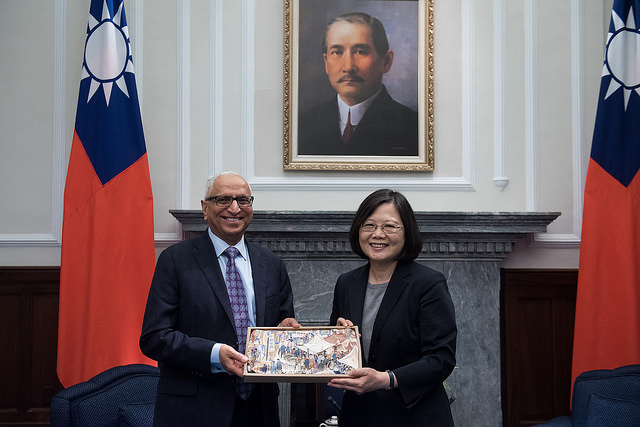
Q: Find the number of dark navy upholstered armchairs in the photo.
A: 2